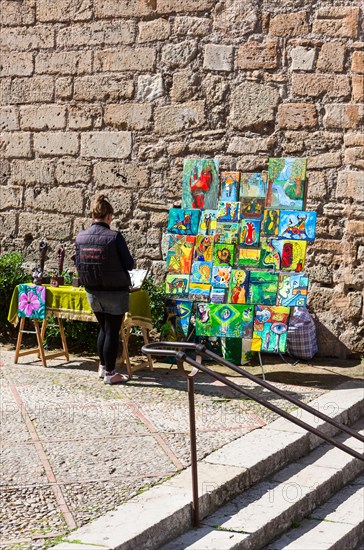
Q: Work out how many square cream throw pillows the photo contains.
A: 0